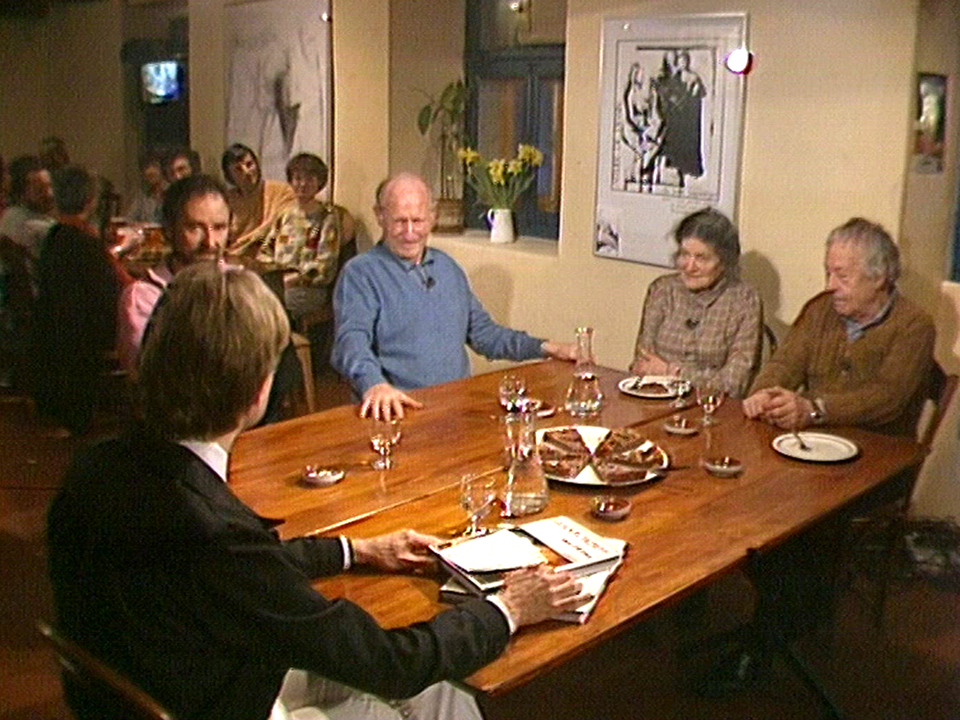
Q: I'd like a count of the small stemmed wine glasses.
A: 5